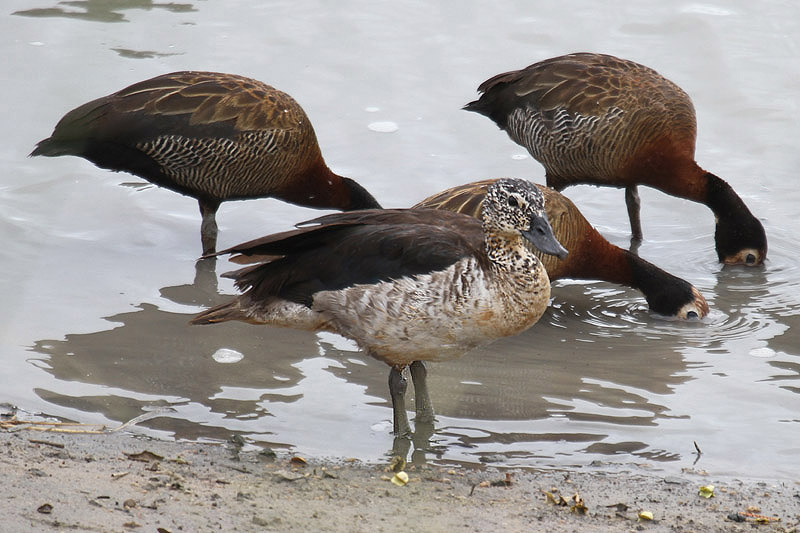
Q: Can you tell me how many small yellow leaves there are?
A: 3